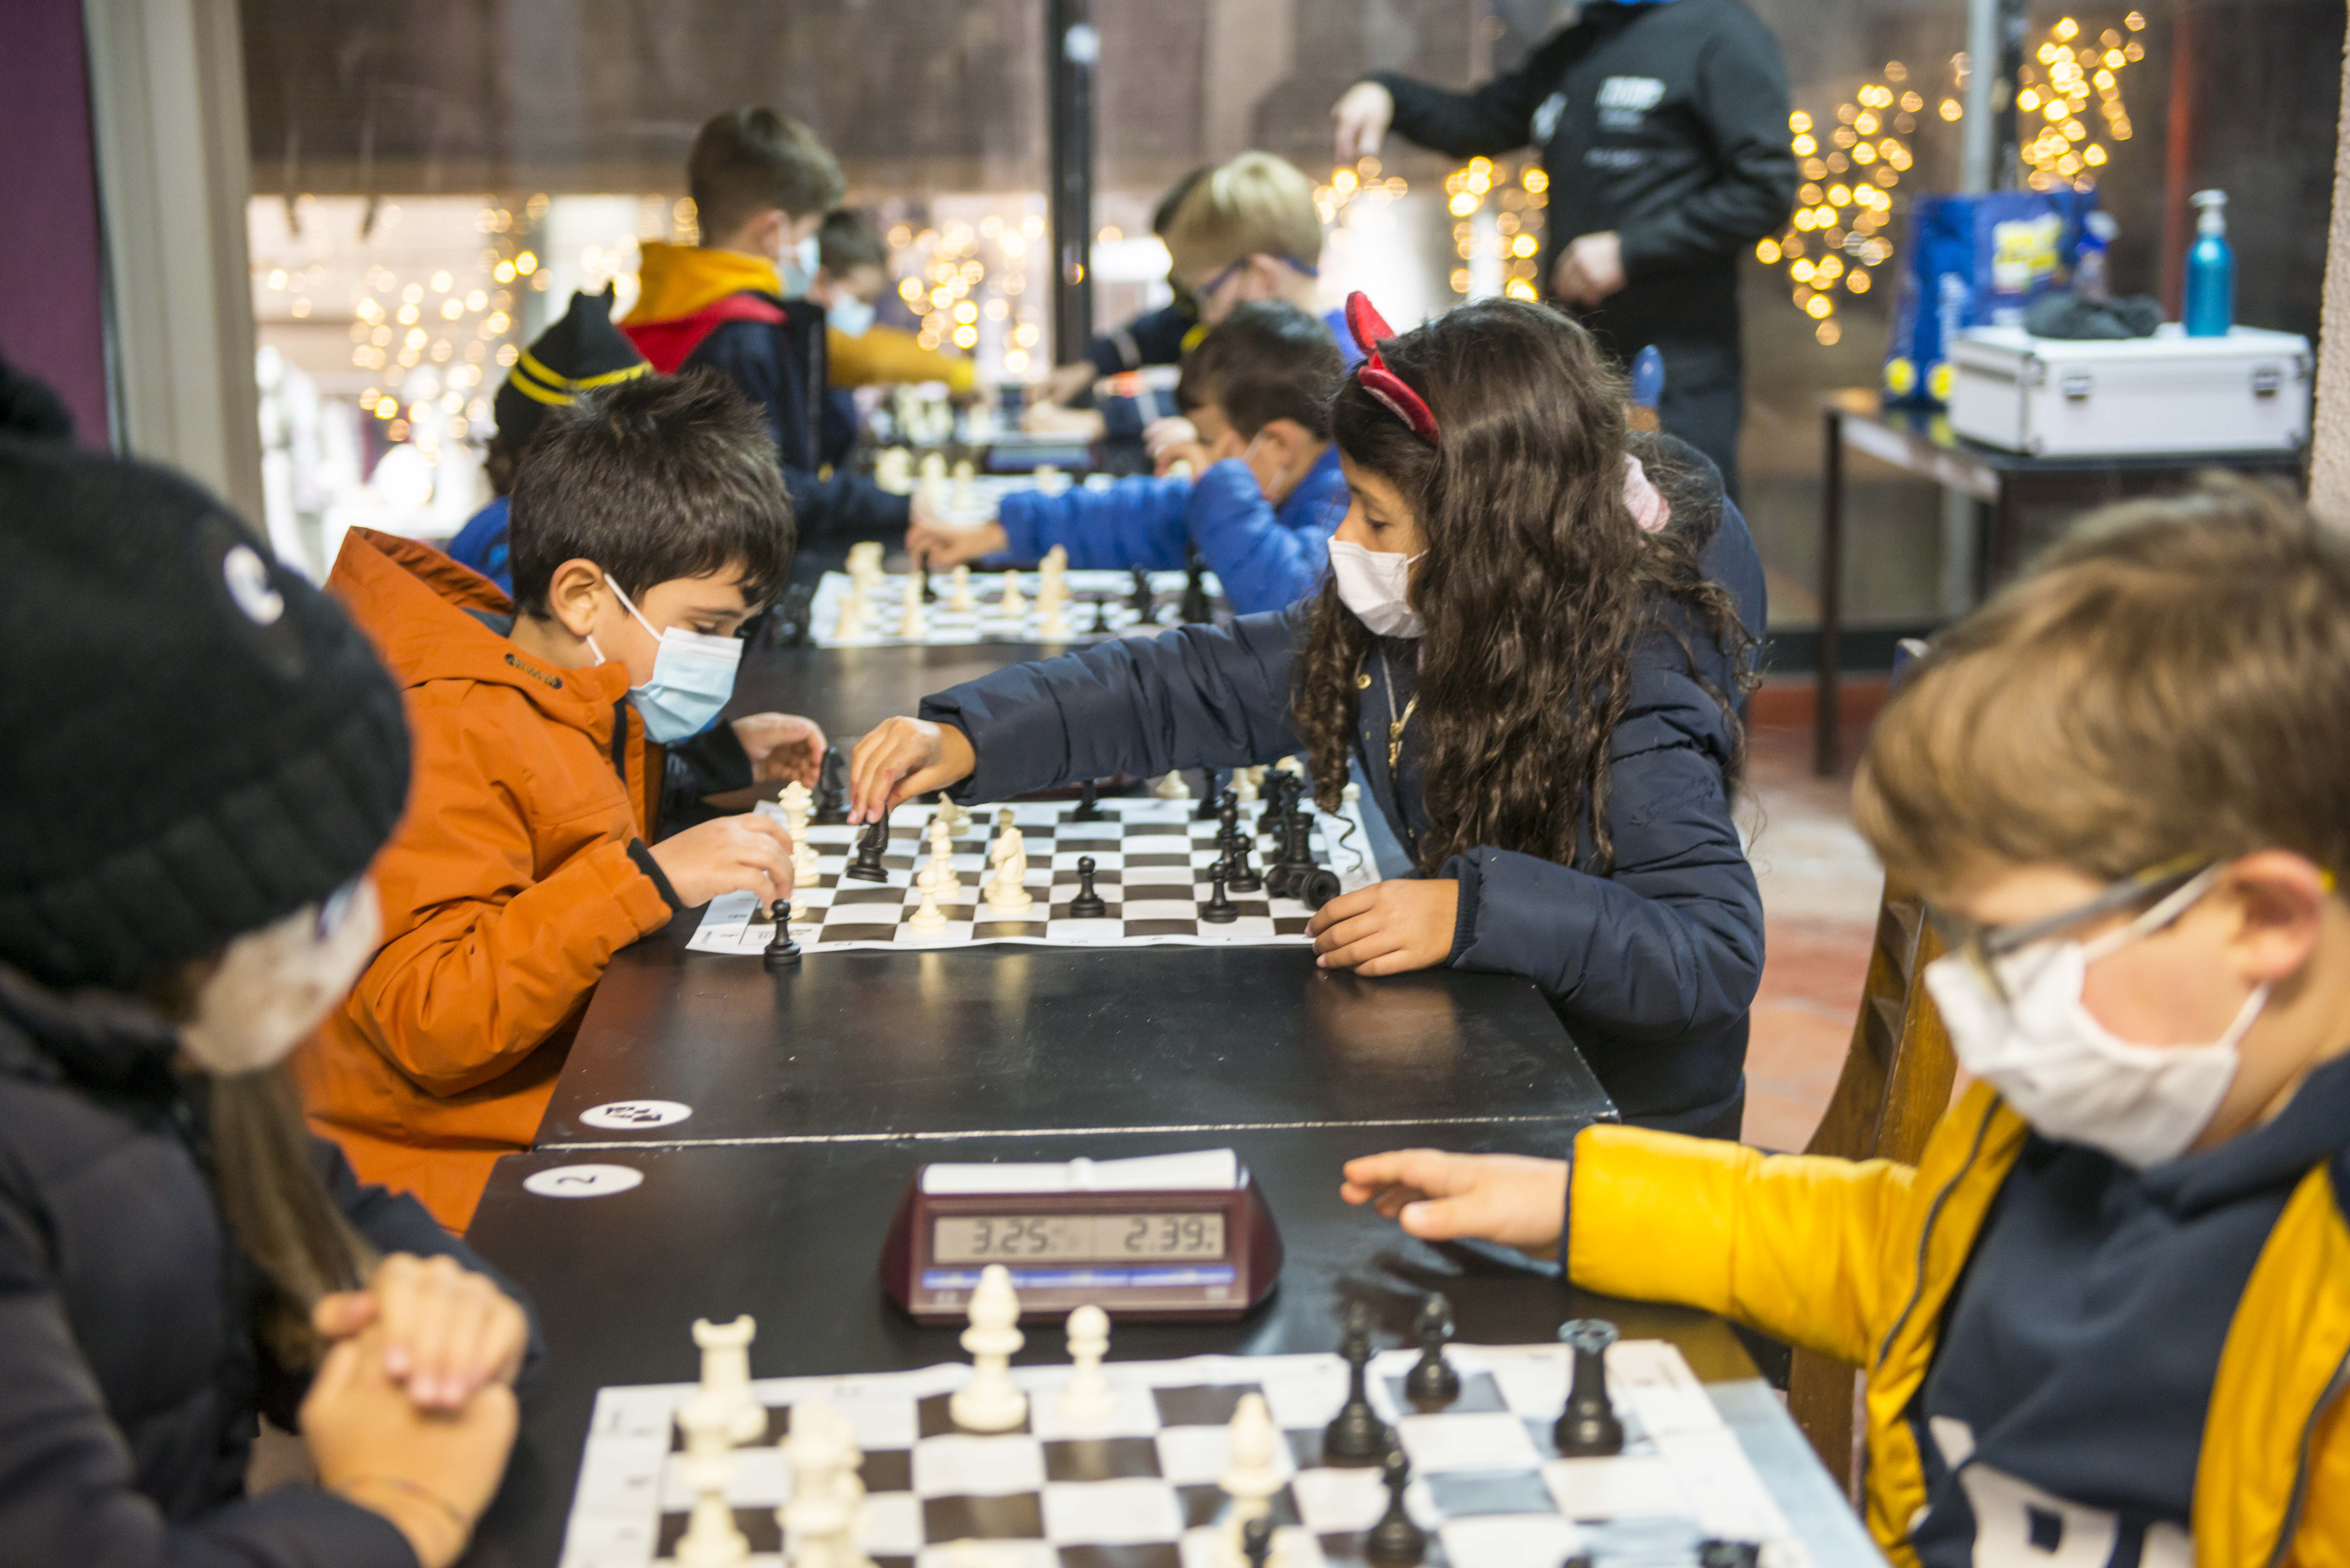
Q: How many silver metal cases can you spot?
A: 1